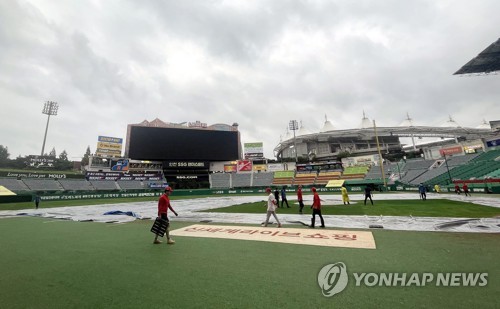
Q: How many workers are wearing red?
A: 5